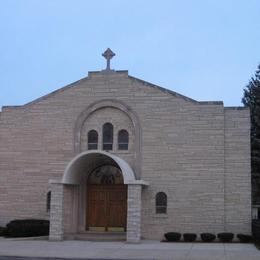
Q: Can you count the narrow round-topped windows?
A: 5